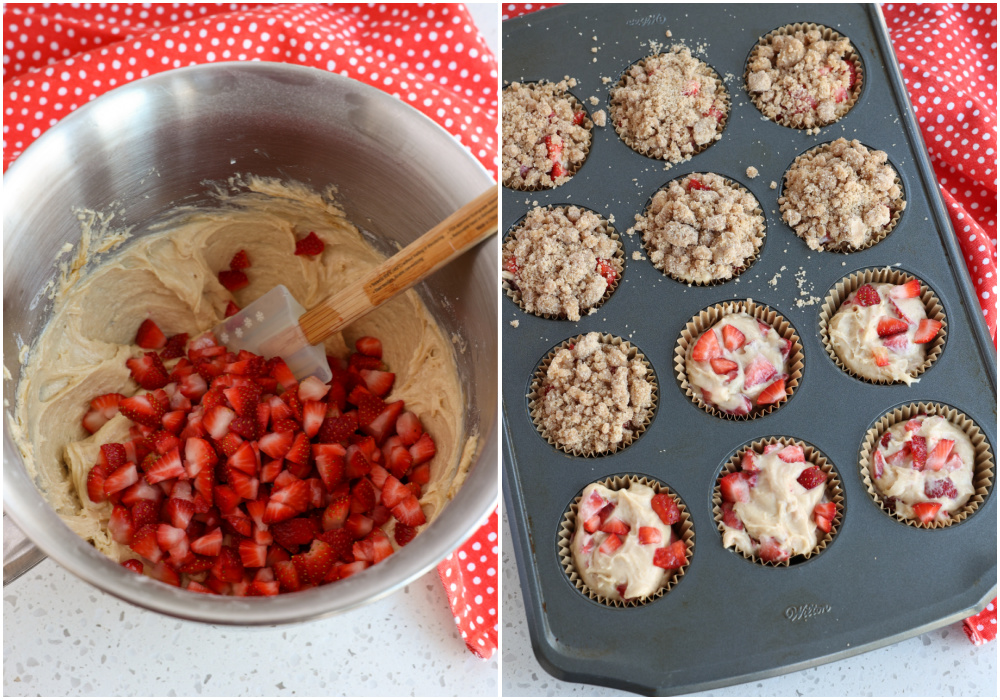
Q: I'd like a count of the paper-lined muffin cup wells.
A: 12